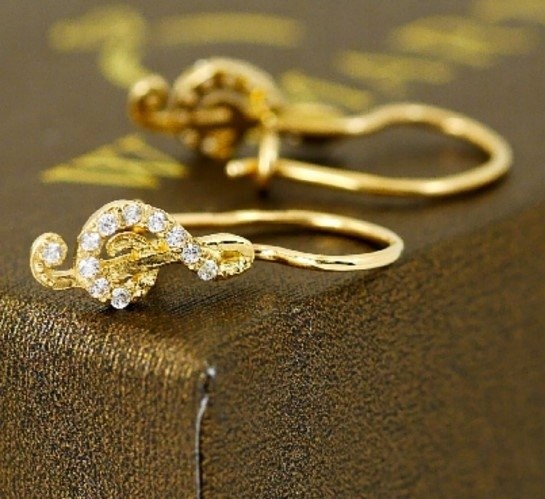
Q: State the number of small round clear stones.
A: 11